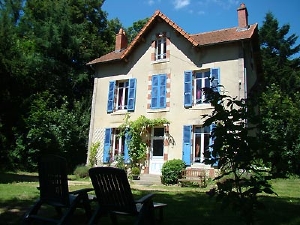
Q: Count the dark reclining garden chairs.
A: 2